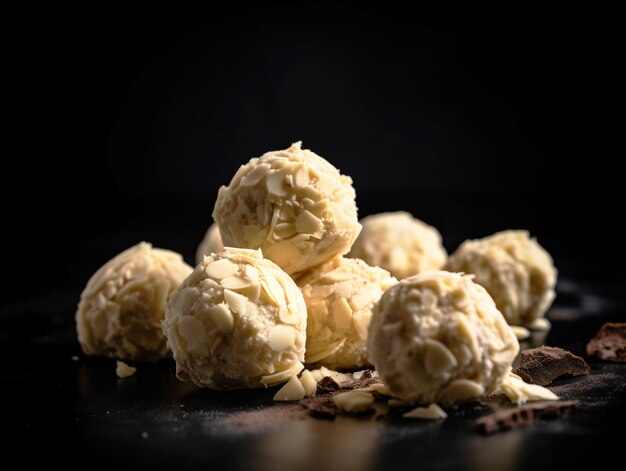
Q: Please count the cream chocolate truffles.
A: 8